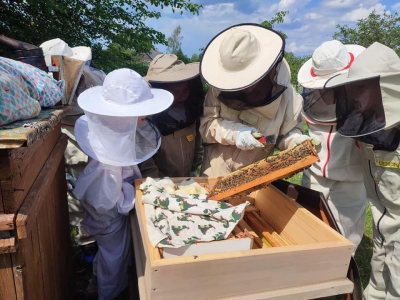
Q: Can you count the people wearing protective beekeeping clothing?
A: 7